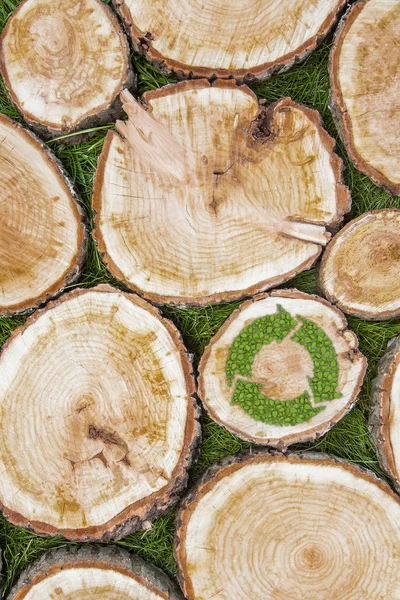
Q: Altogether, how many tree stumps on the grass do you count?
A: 11